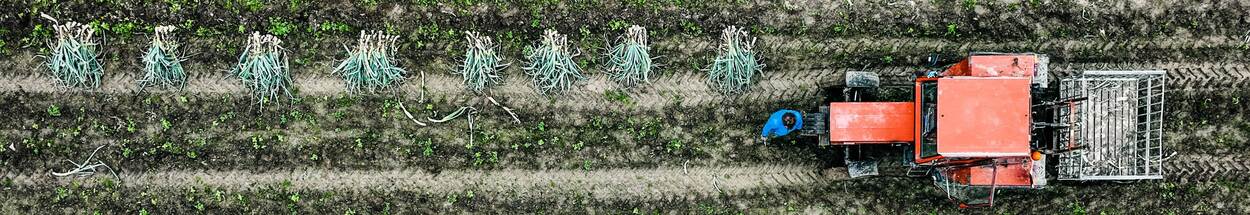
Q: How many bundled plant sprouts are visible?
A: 8